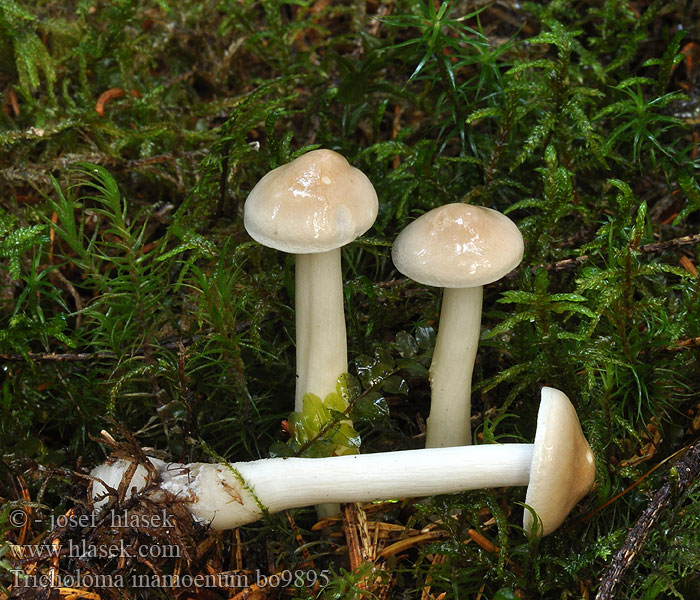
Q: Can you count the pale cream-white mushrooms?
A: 3